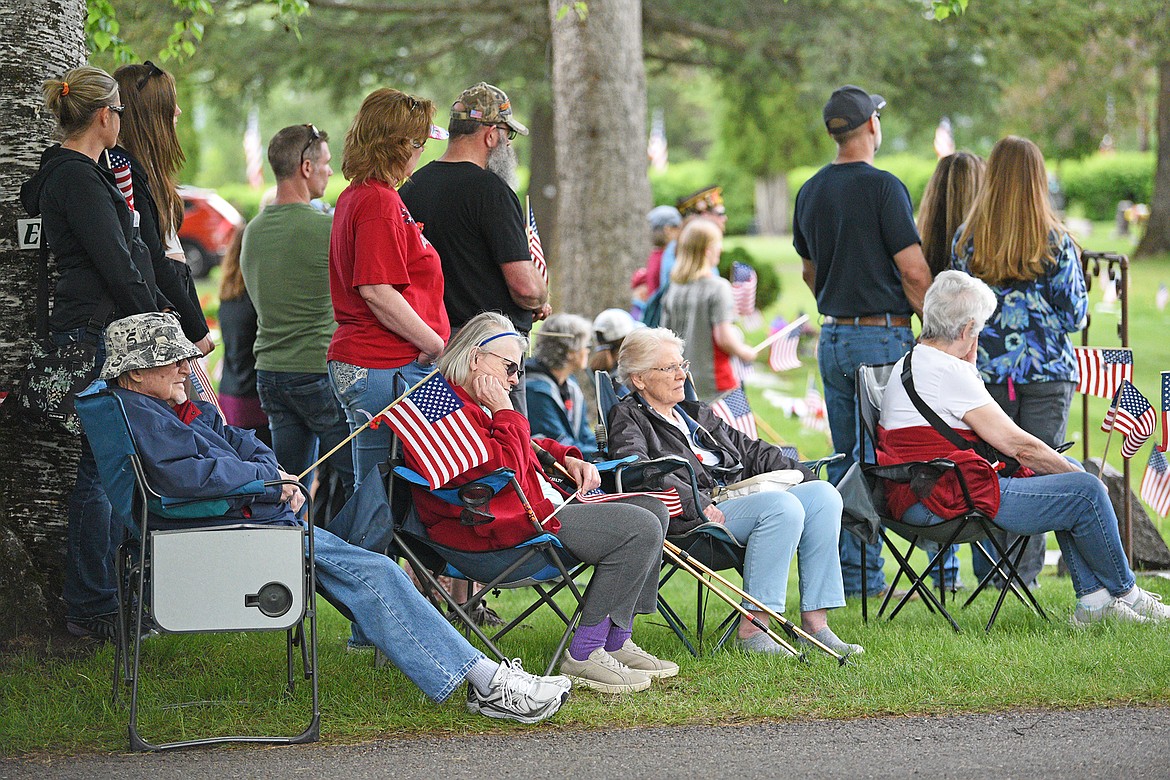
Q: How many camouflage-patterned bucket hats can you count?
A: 0